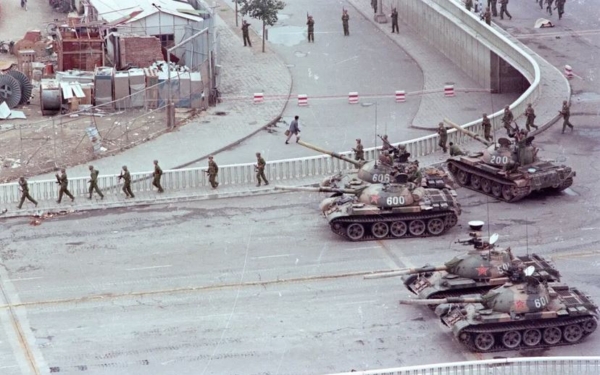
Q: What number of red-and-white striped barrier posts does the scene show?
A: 6